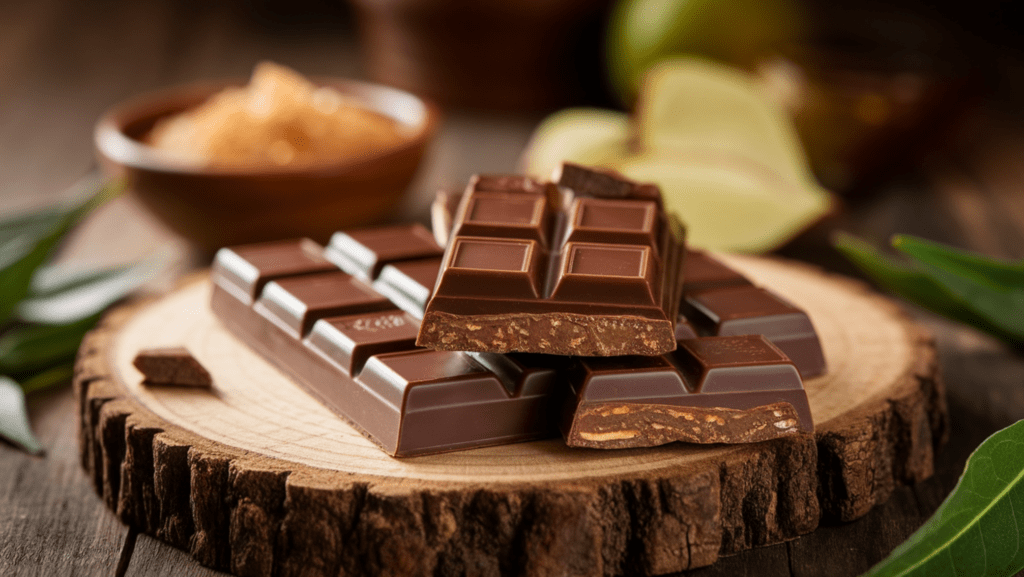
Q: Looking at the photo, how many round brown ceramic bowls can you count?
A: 1